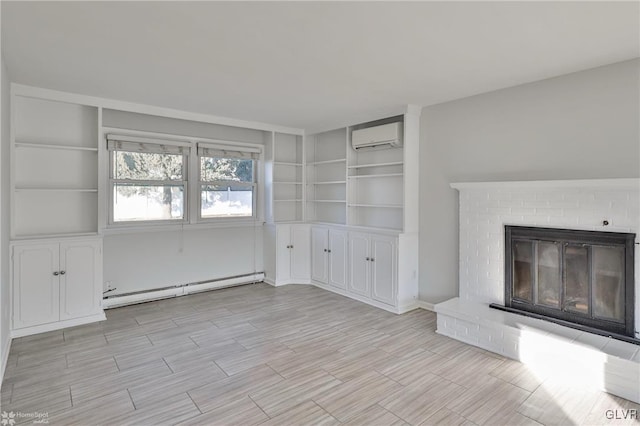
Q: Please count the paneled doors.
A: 8